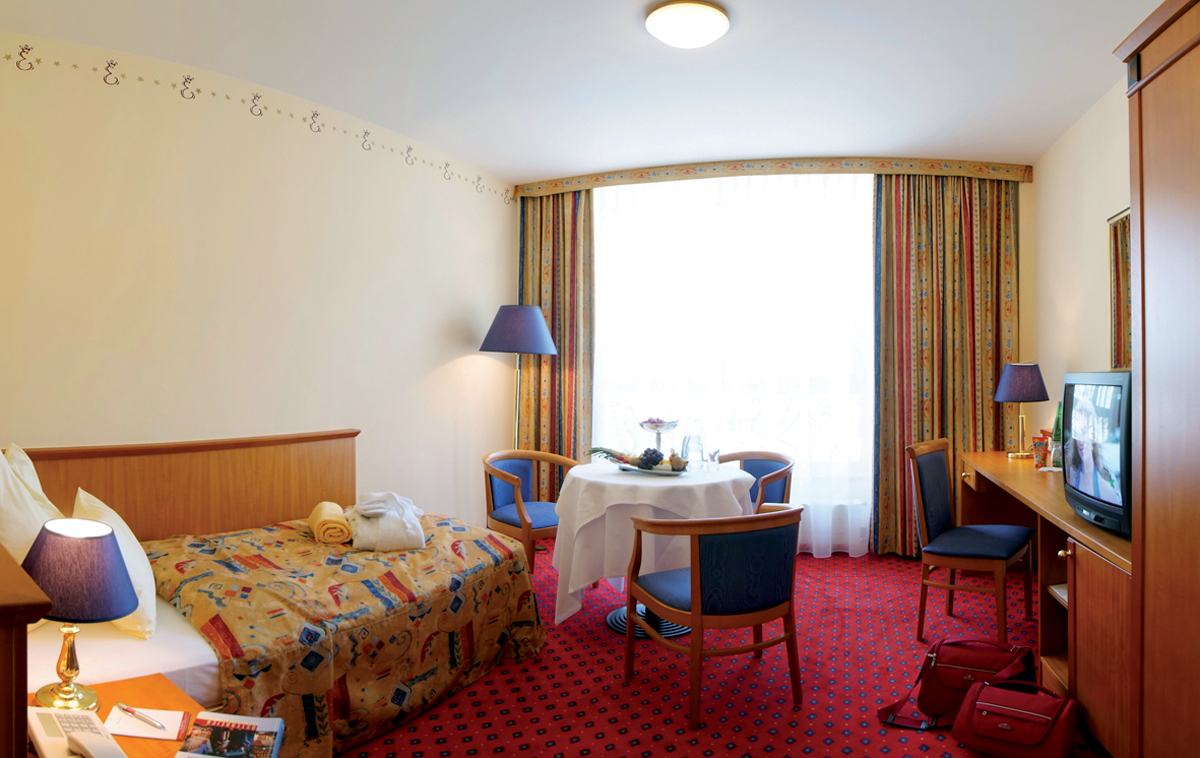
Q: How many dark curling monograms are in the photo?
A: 10